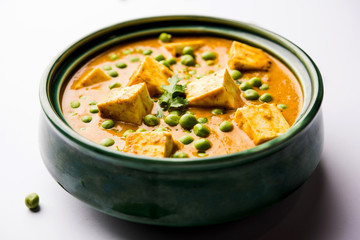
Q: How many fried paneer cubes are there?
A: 8